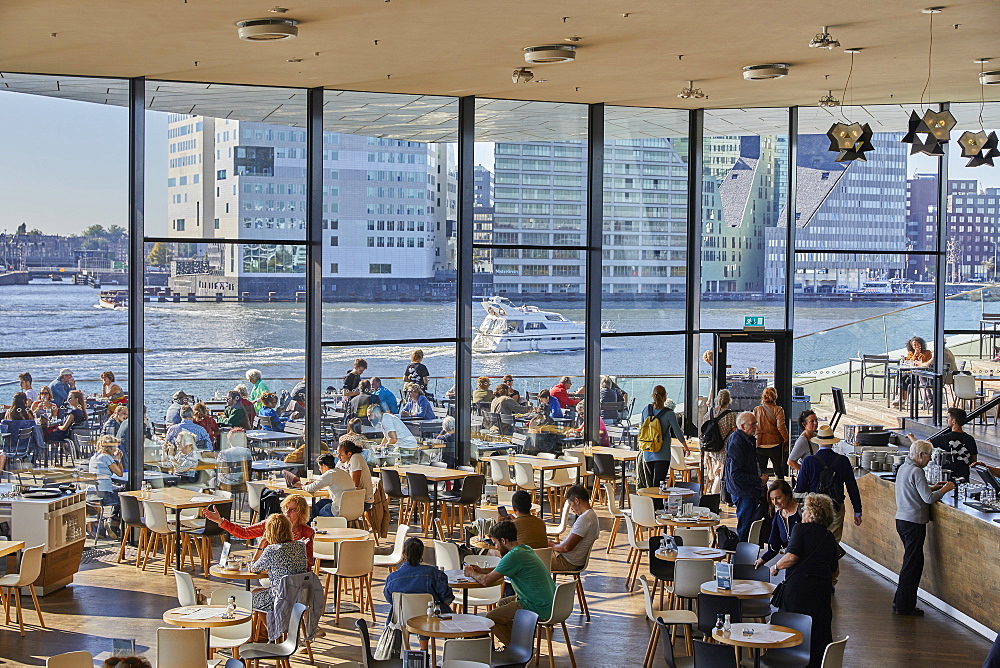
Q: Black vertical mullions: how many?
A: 7